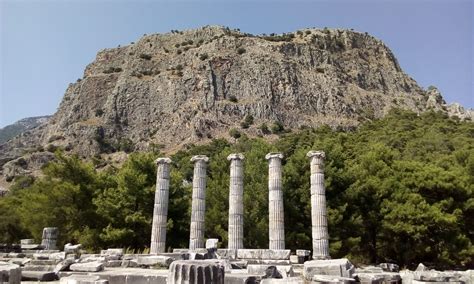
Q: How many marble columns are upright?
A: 5